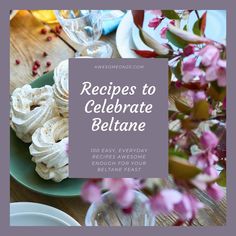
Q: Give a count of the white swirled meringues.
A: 3